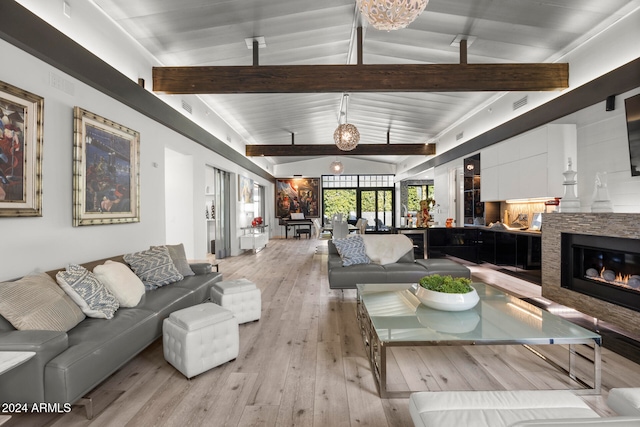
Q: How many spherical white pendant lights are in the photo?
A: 3